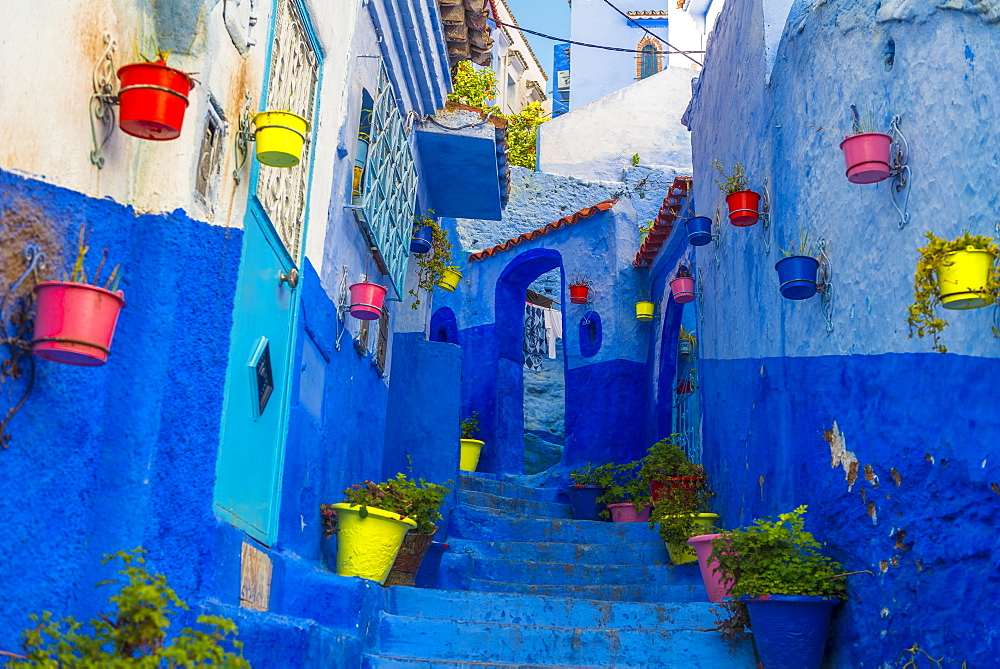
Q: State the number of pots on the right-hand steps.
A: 6